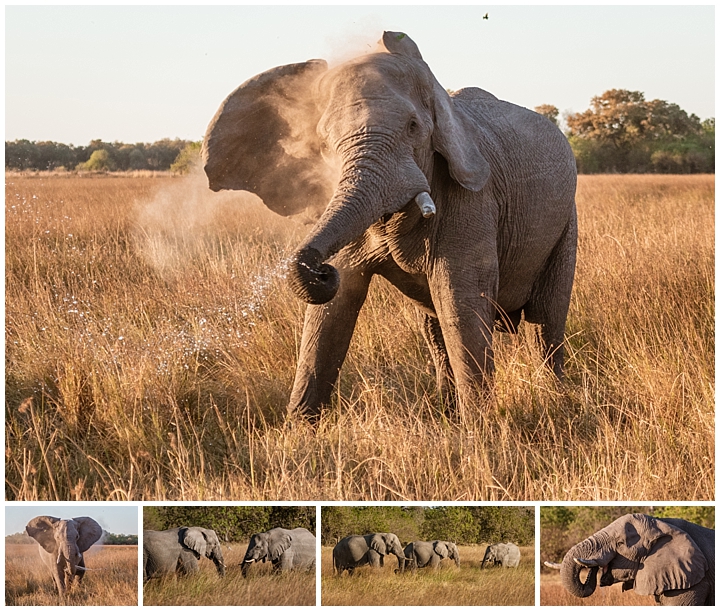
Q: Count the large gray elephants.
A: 8